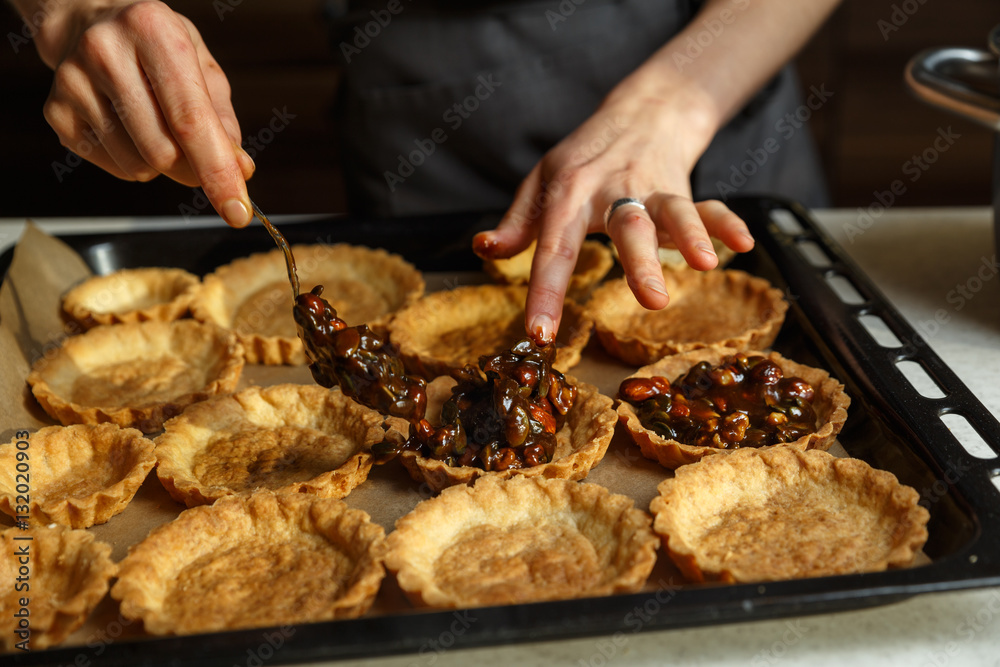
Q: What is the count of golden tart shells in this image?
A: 15